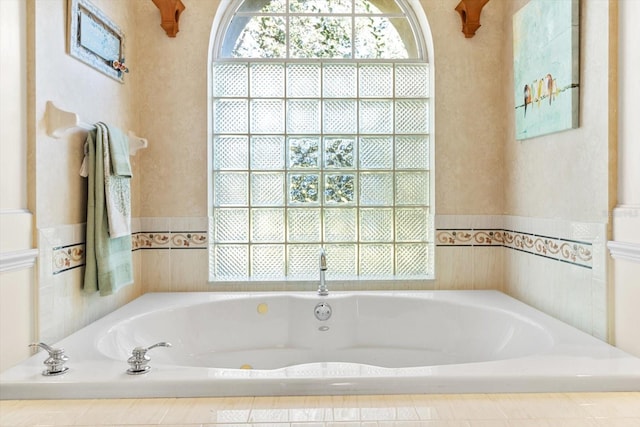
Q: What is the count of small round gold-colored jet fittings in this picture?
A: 2